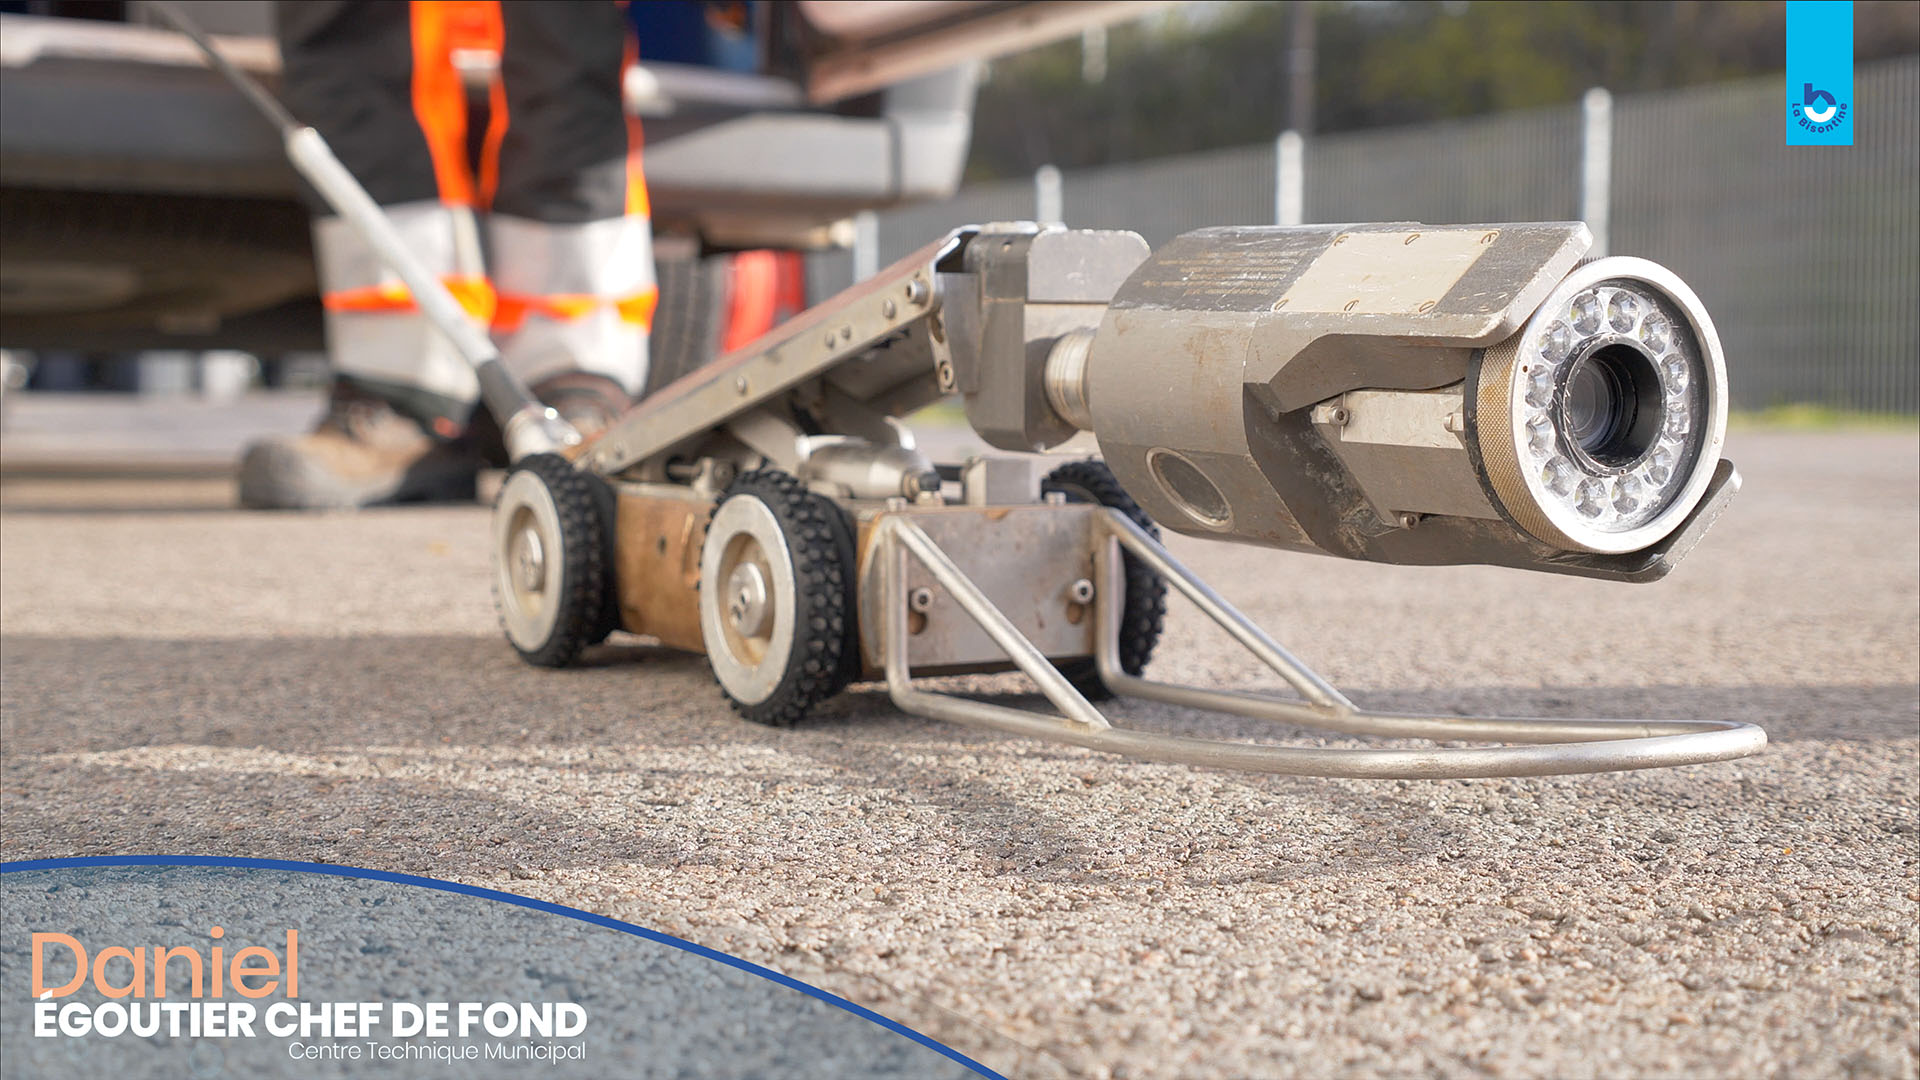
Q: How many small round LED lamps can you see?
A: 12